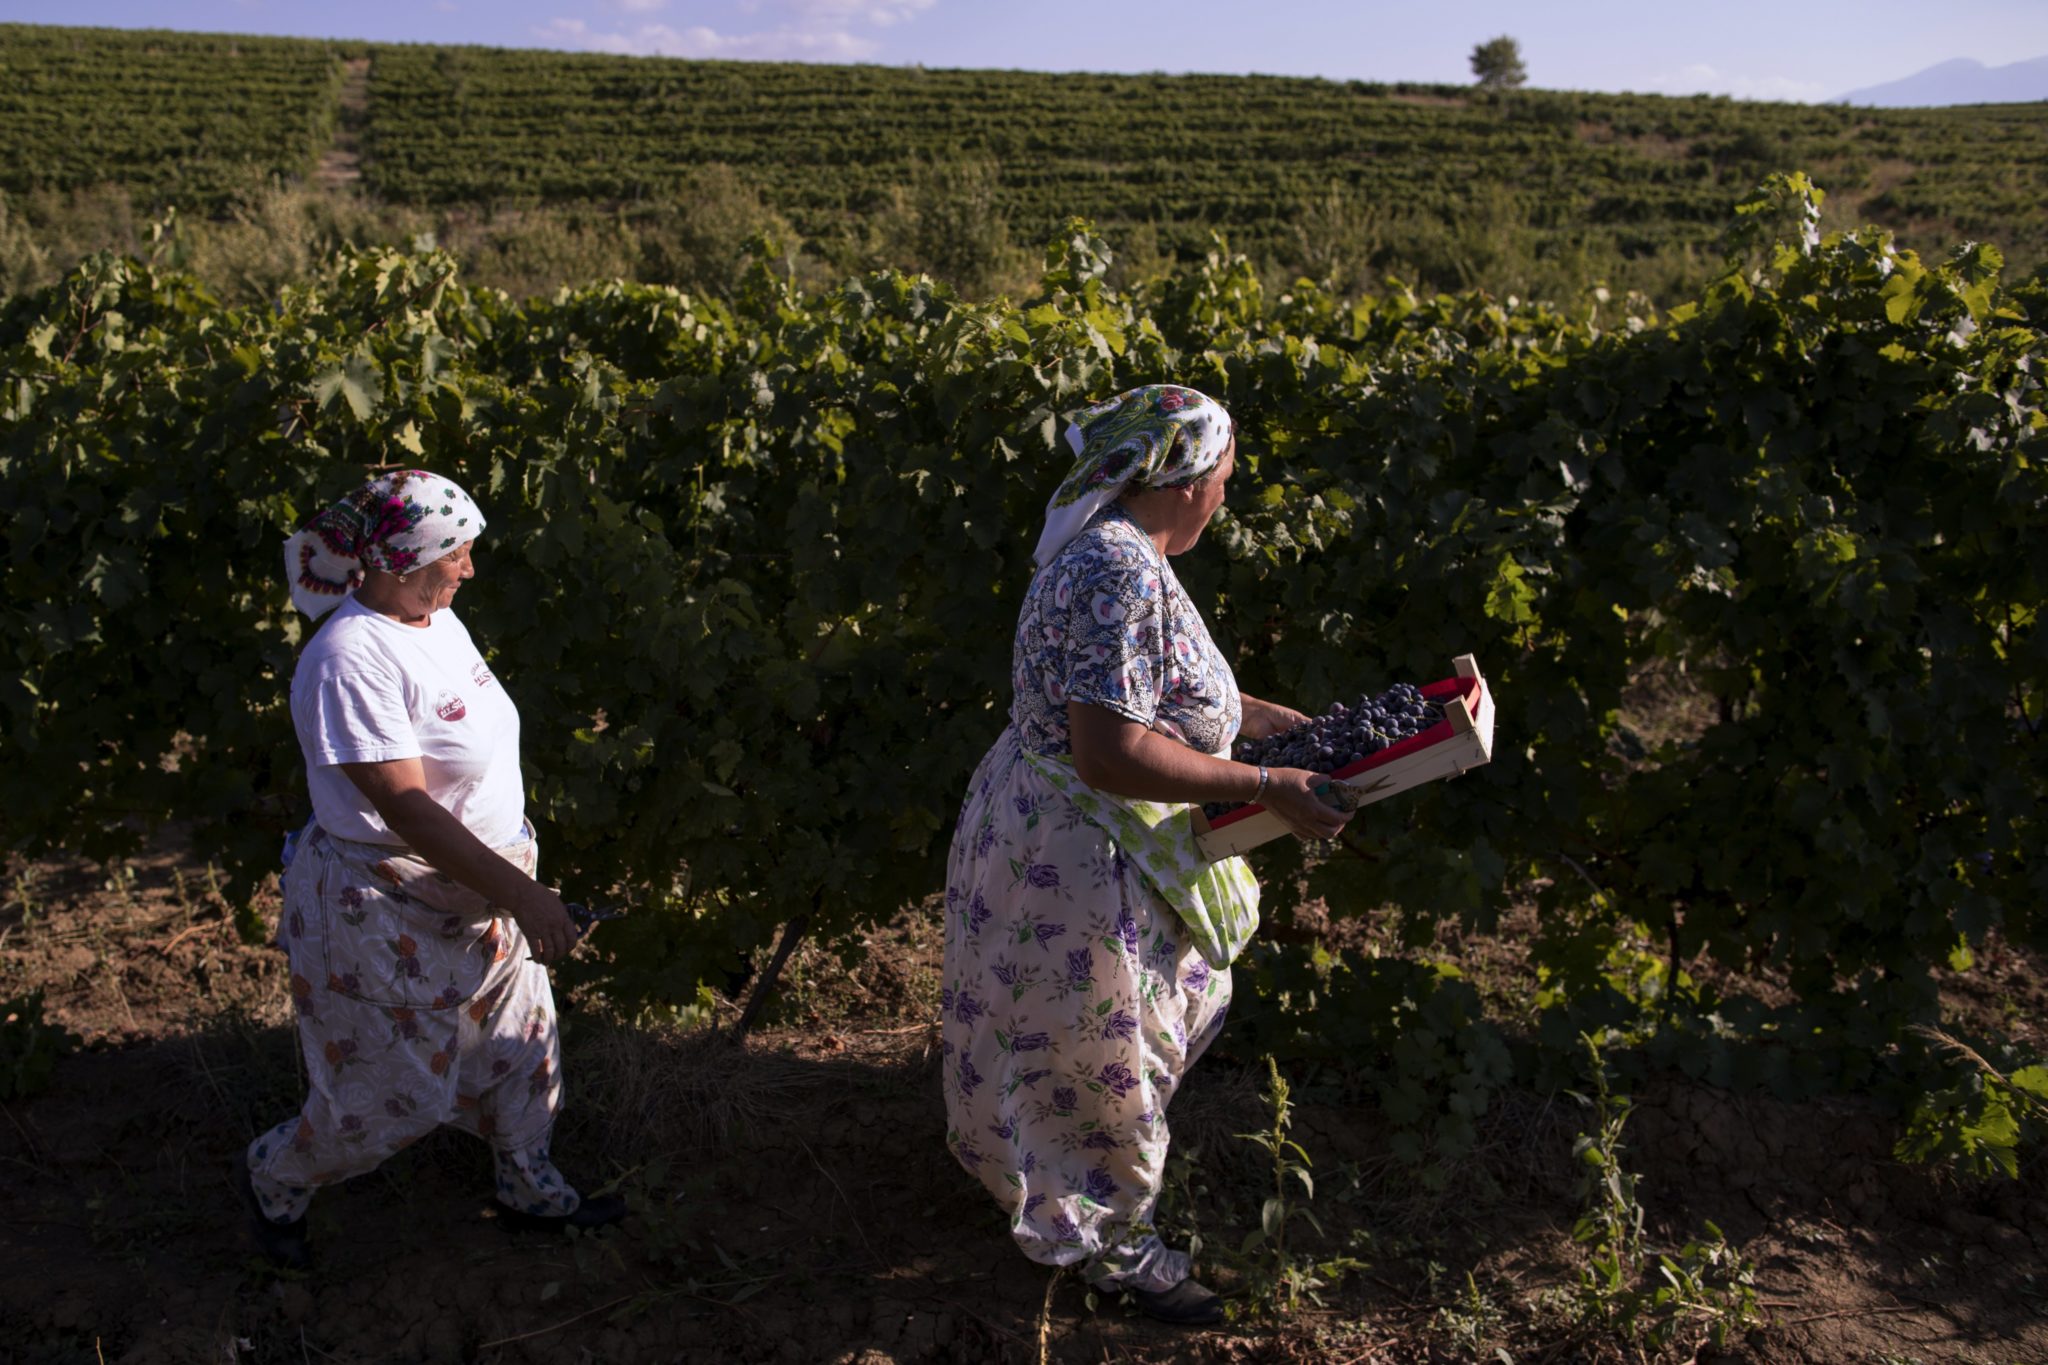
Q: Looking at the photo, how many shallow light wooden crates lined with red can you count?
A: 1